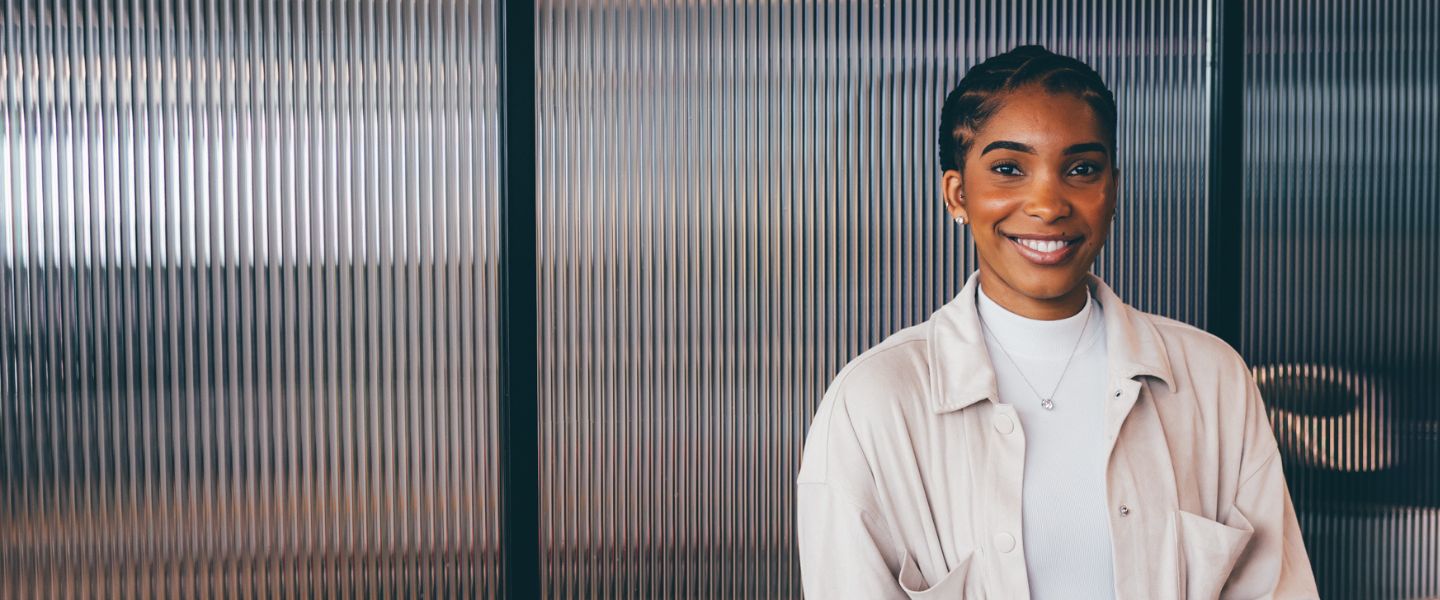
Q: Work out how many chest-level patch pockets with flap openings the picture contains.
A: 2